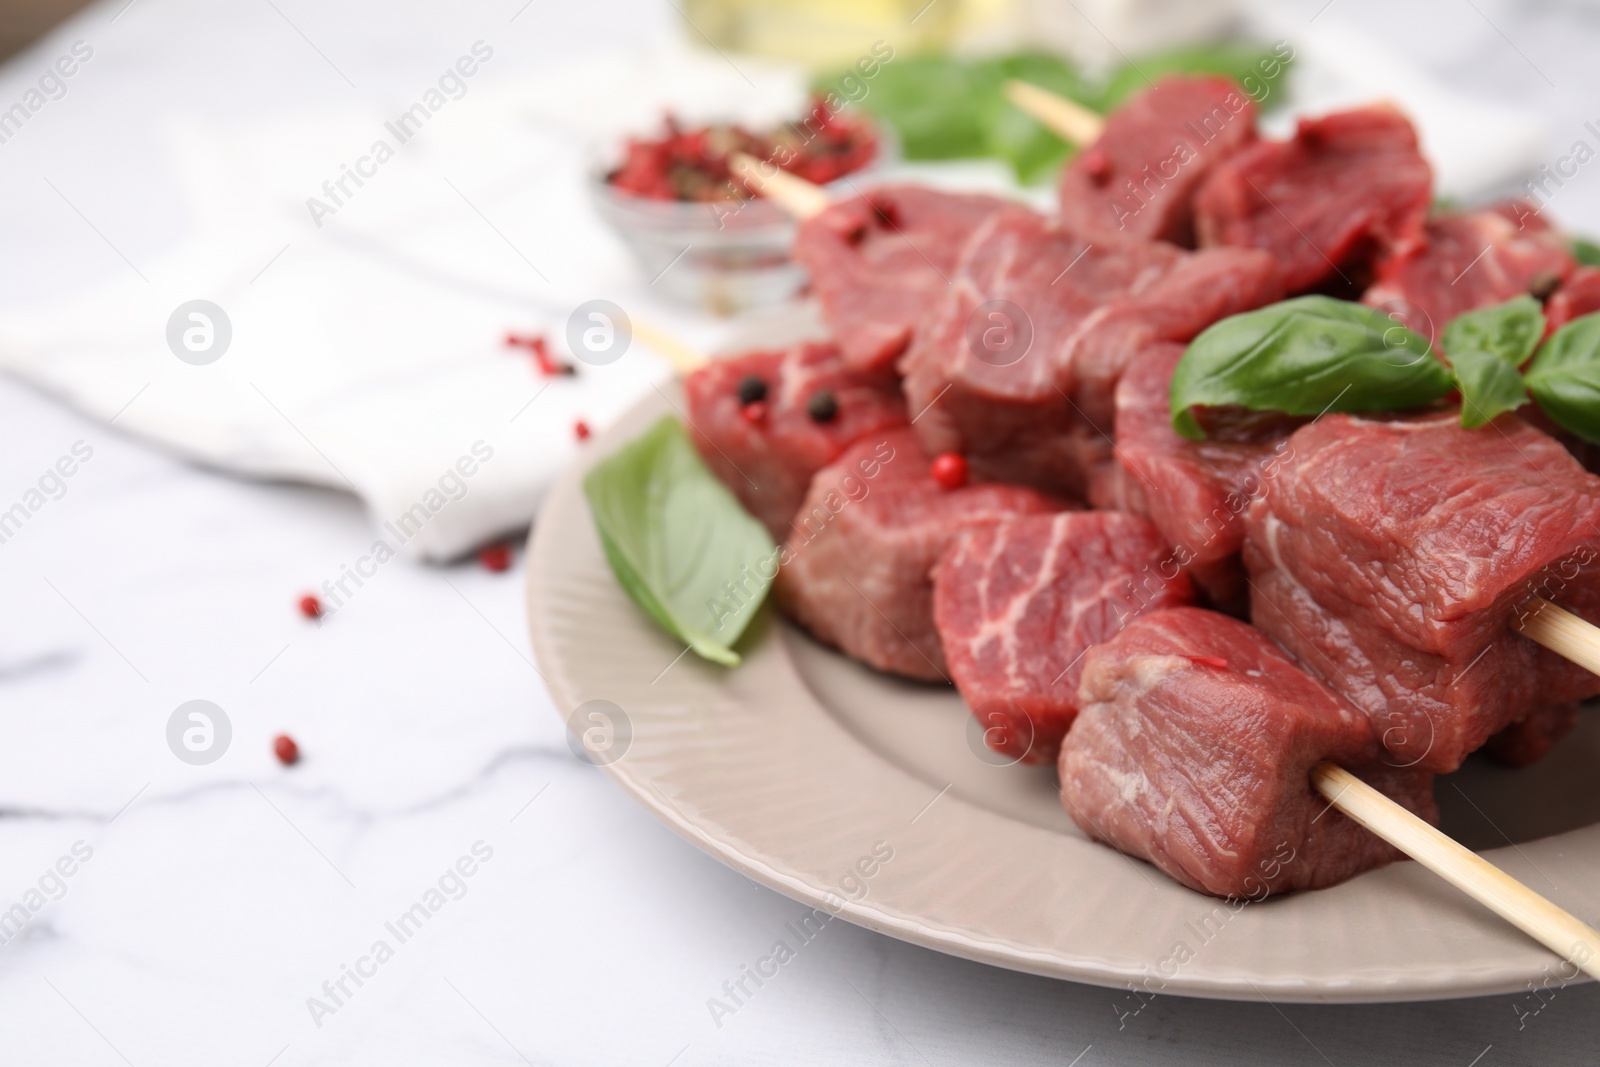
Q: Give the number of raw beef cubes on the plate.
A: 12